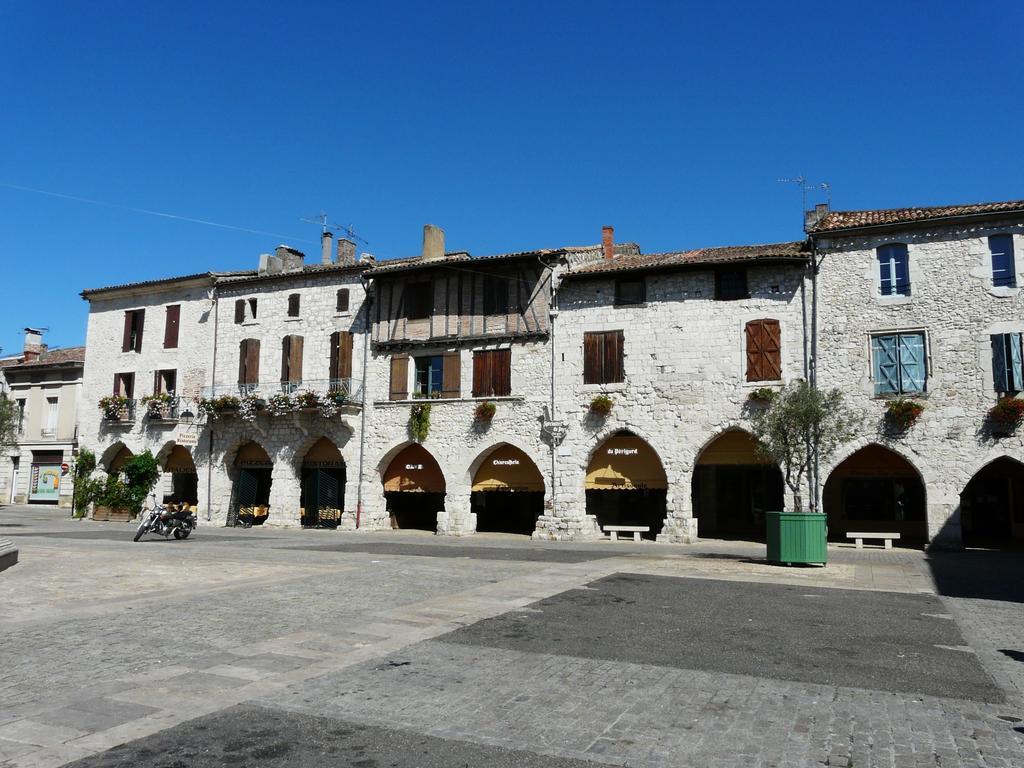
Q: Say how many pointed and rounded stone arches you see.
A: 10